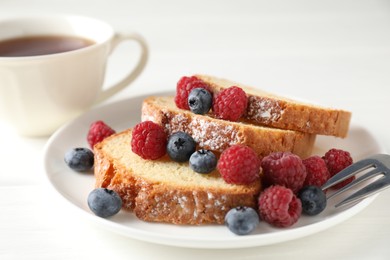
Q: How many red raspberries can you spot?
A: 9